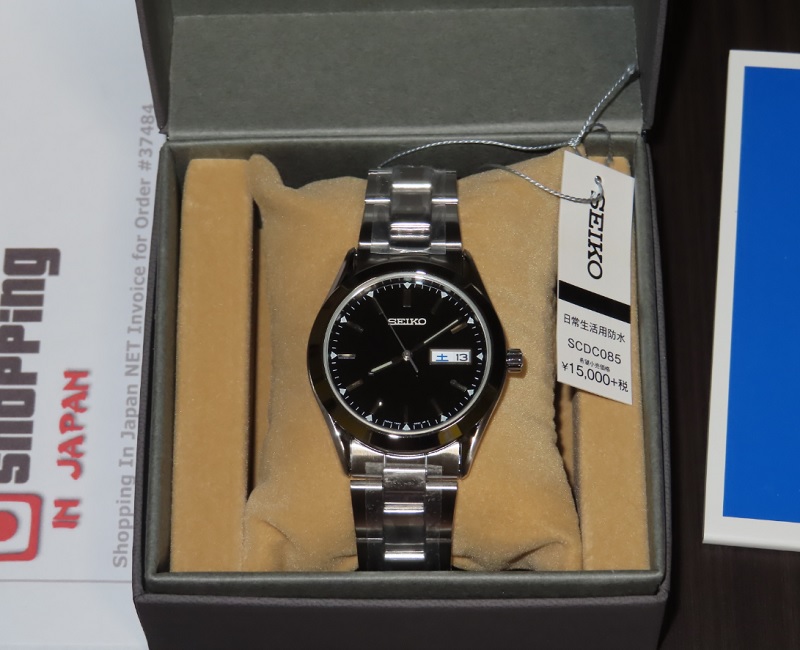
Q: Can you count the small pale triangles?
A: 12